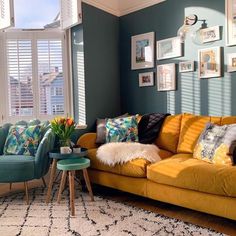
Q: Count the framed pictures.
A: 9